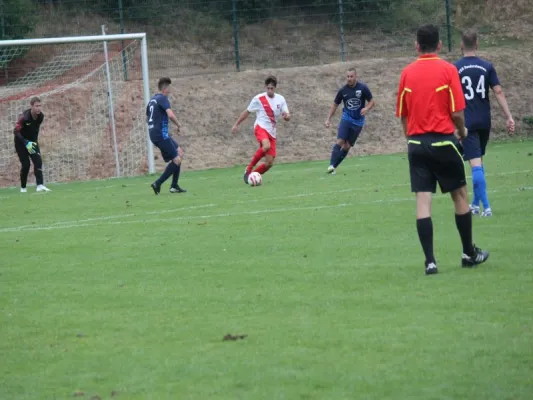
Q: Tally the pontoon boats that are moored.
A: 0